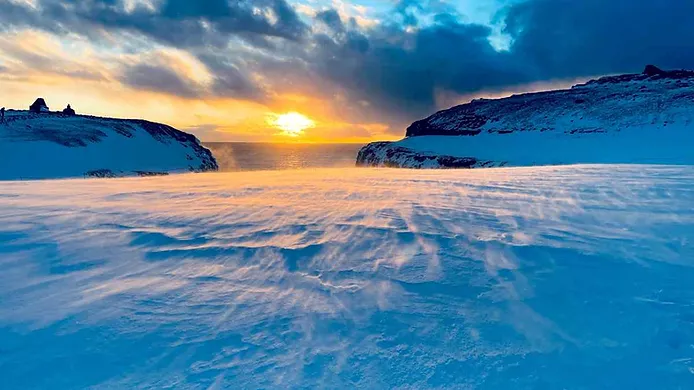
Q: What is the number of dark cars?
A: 0